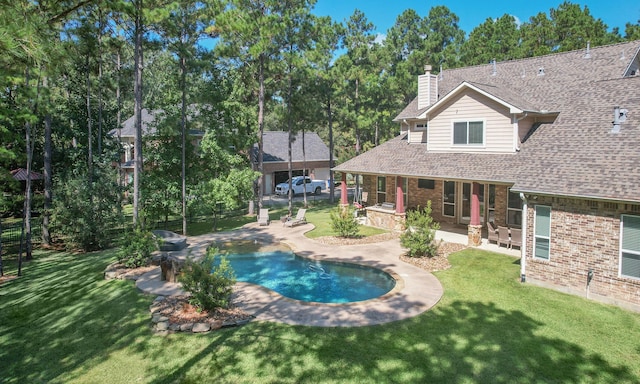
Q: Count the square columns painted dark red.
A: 3